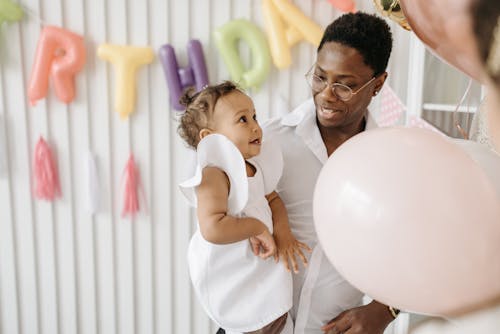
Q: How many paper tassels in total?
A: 3